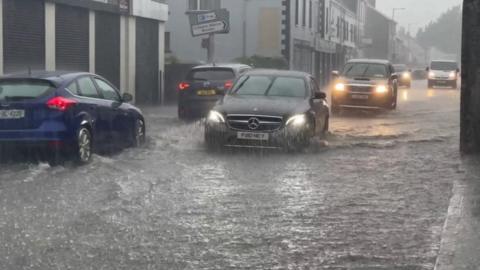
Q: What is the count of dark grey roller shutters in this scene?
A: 4